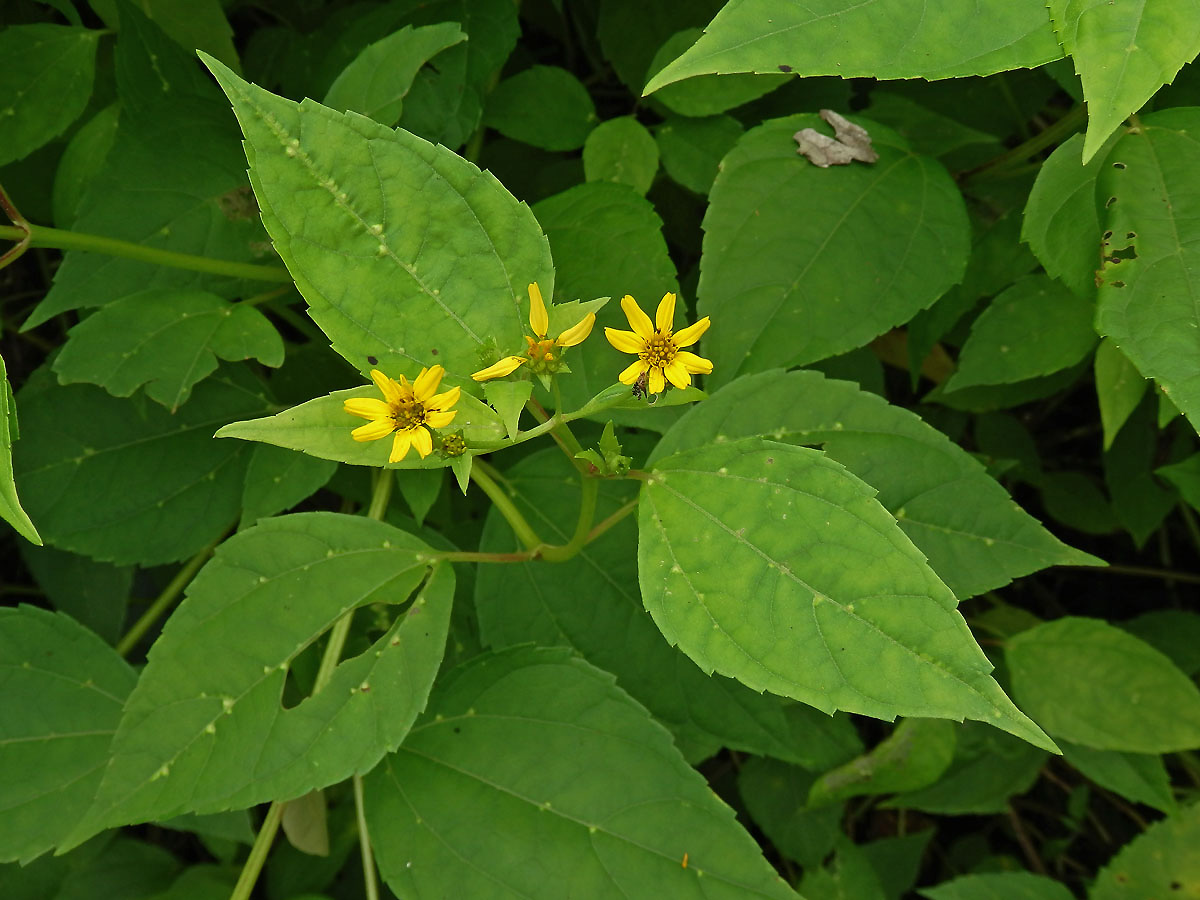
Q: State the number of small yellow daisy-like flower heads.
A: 3